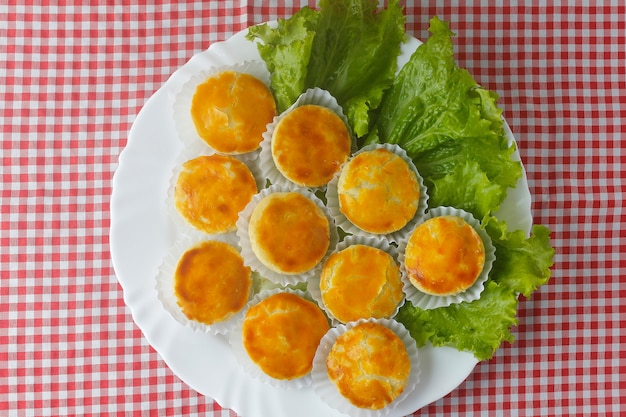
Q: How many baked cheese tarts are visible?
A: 10